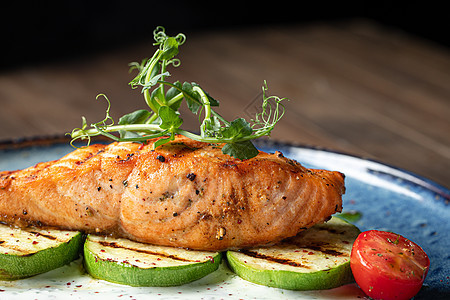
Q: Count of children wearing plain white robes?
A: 0